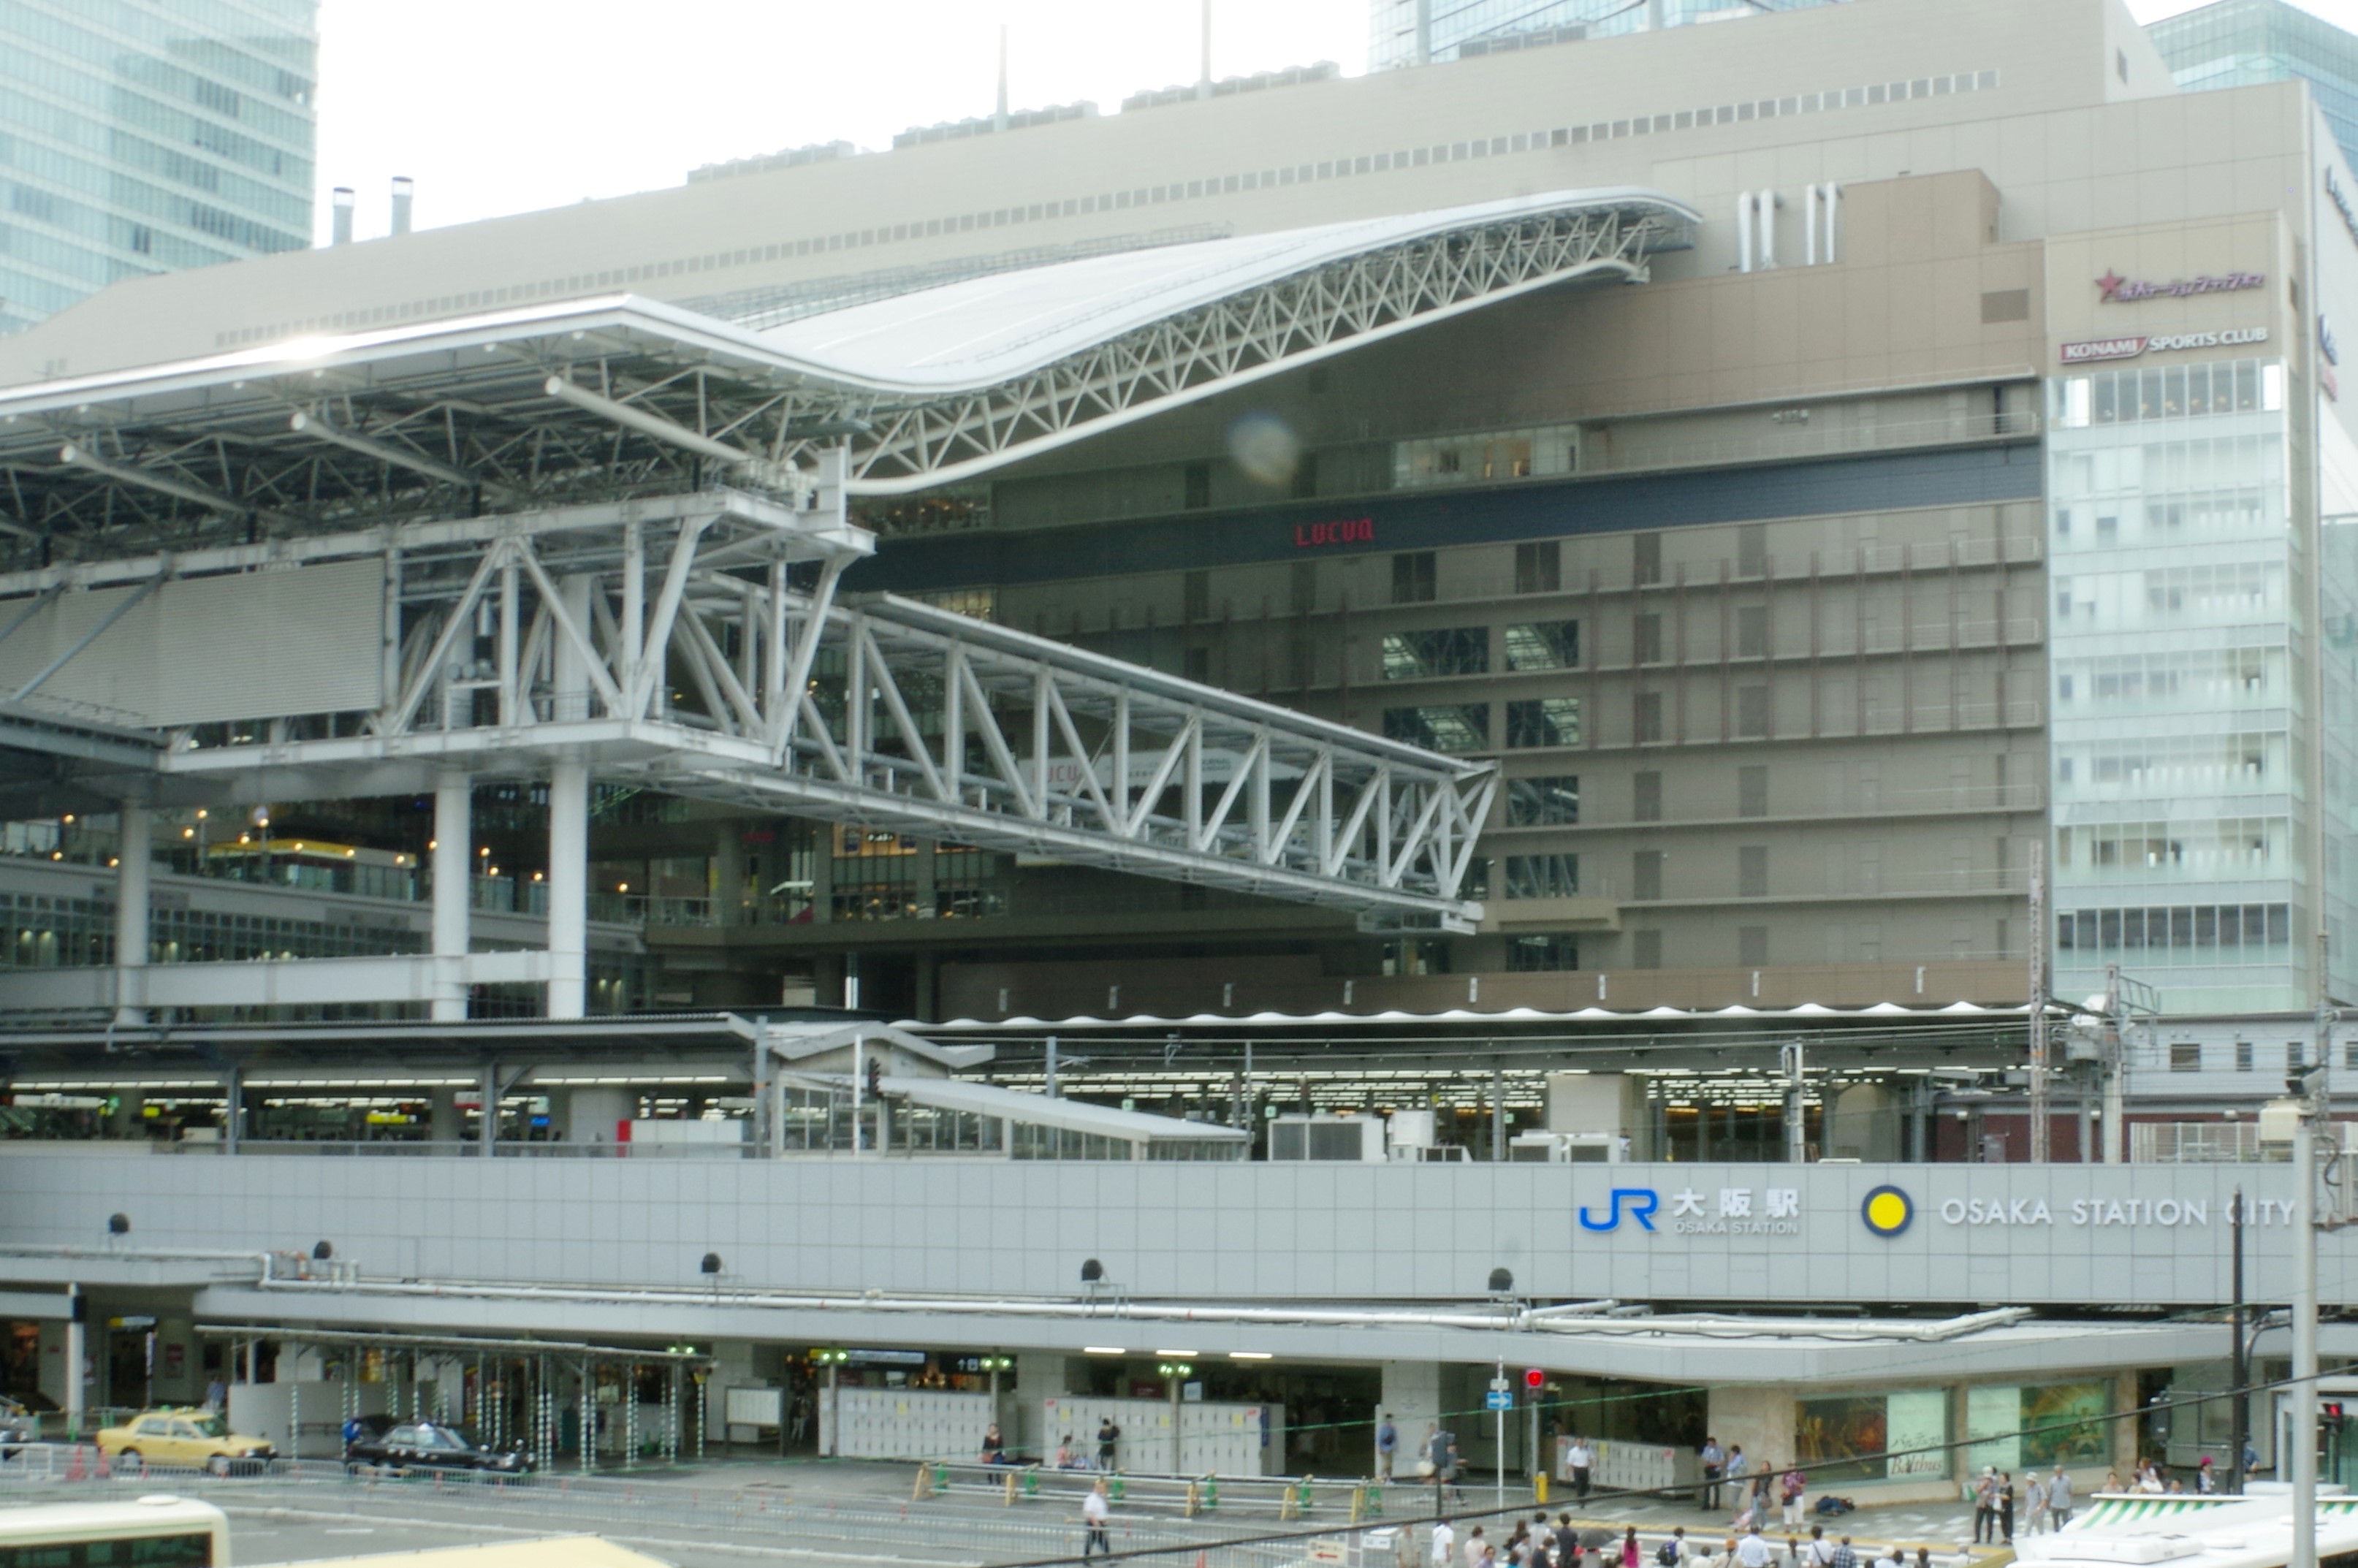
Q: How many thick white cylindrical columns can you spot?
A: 3